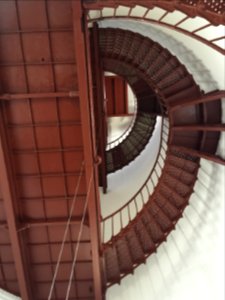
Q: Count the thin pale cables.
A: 2